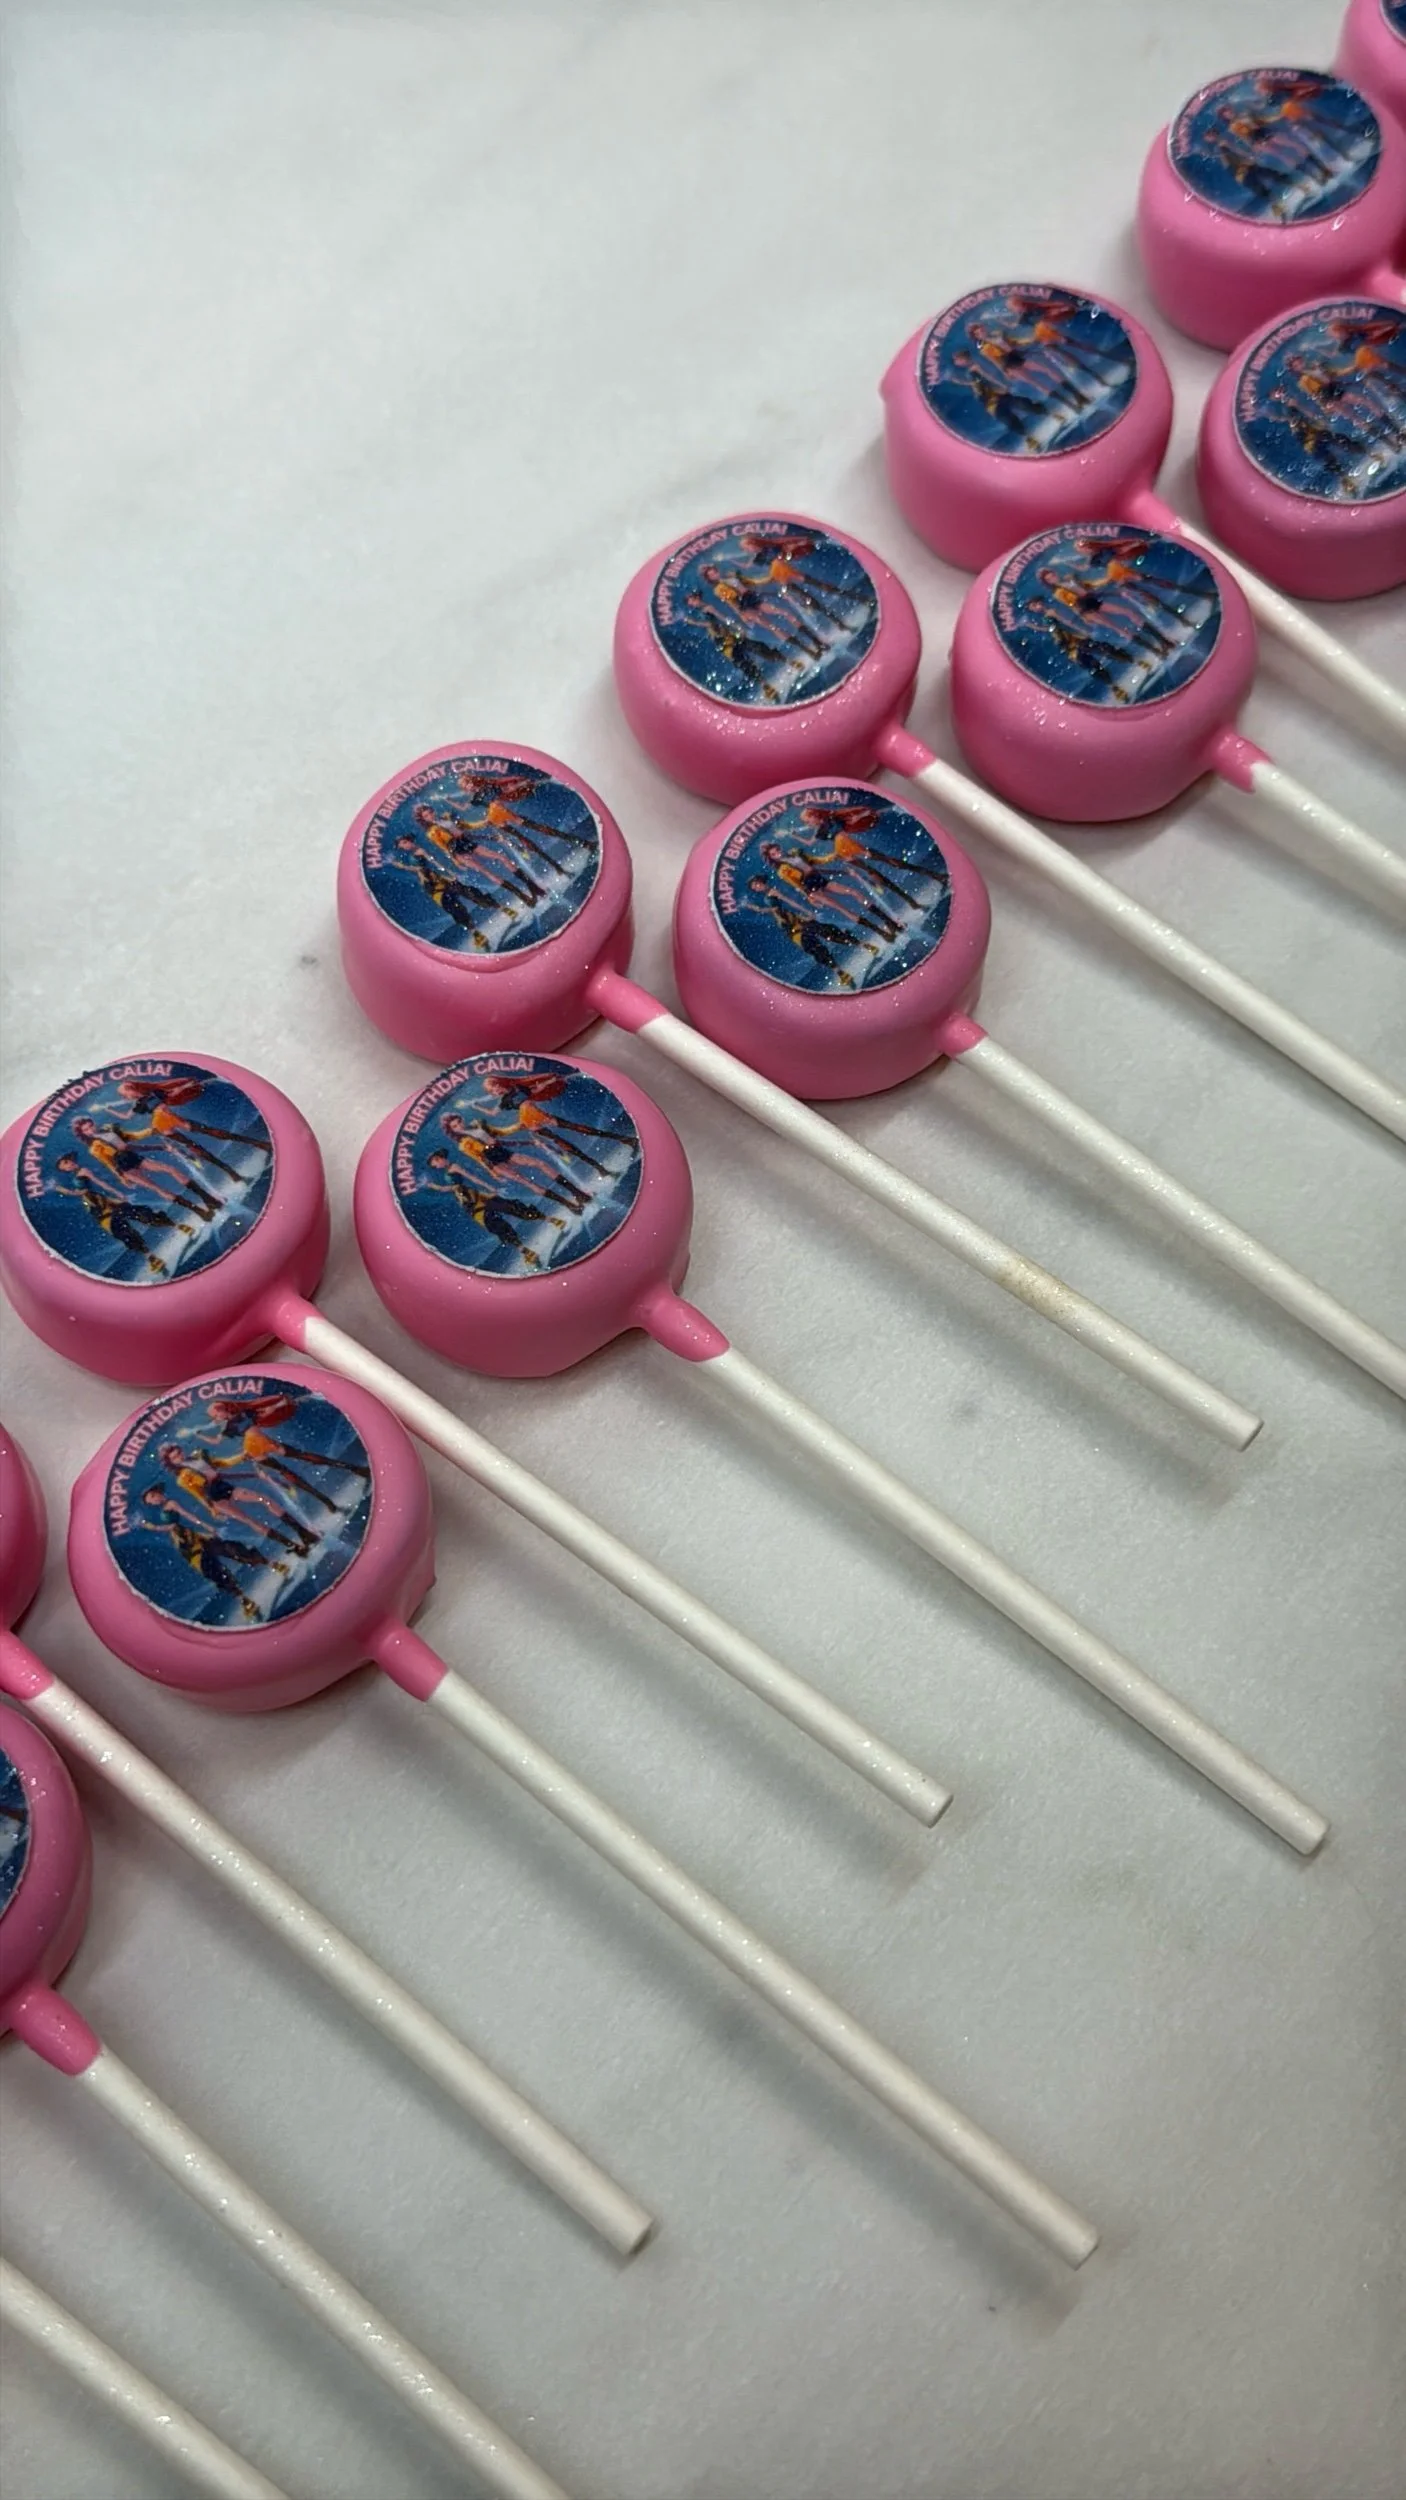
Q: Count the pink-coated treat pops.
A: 13